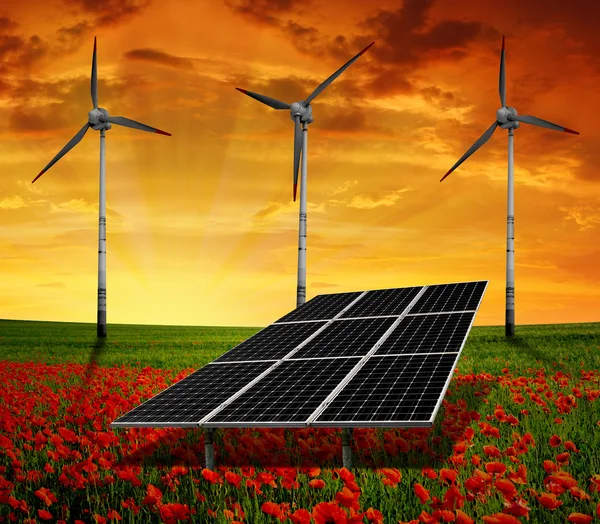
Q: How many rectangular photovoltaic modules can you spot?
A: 9